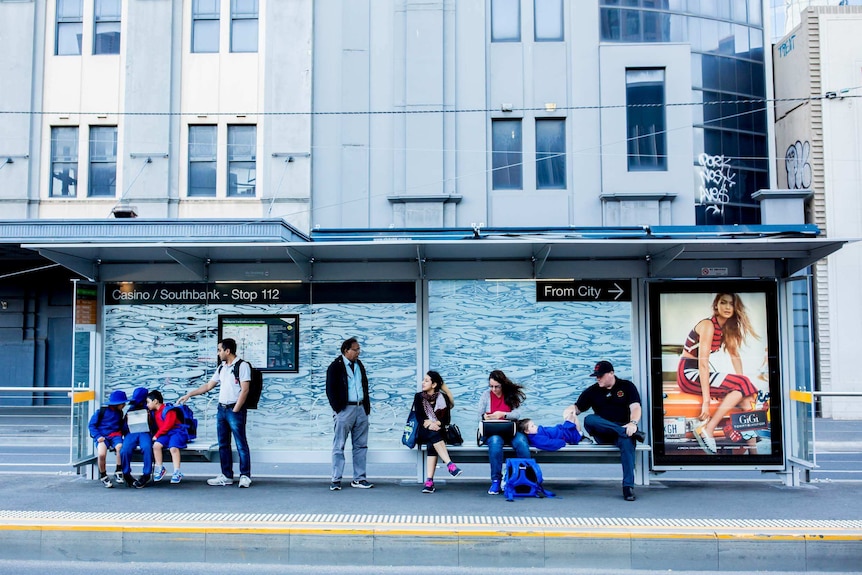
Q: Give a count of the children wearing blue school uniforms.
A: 4